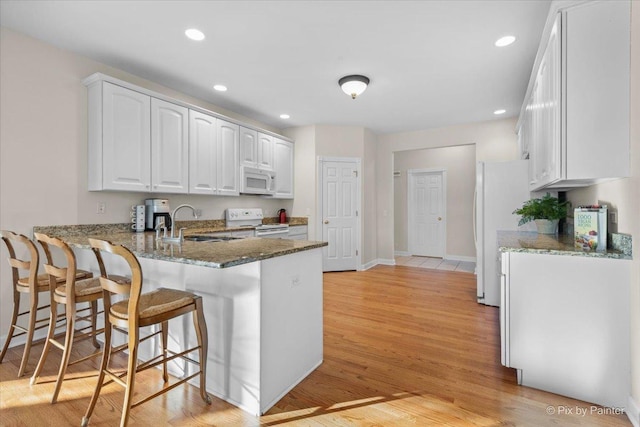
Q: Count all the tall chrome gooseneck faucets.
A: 1